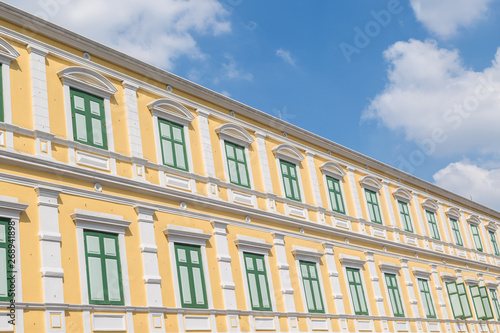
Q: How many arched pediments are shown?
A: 12